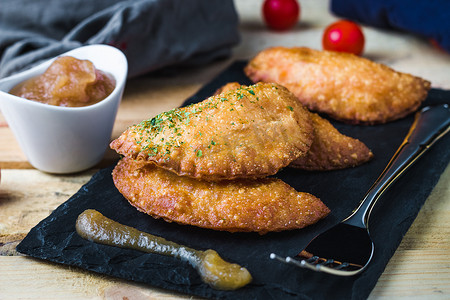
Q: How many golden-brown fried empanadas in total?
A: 4